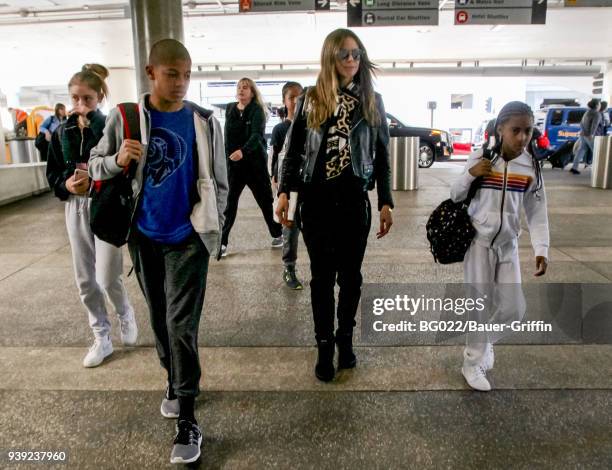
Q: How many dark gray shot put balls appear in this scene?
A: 0